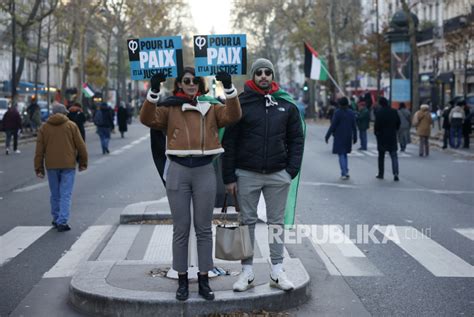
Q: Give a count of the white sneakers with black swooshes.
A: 2